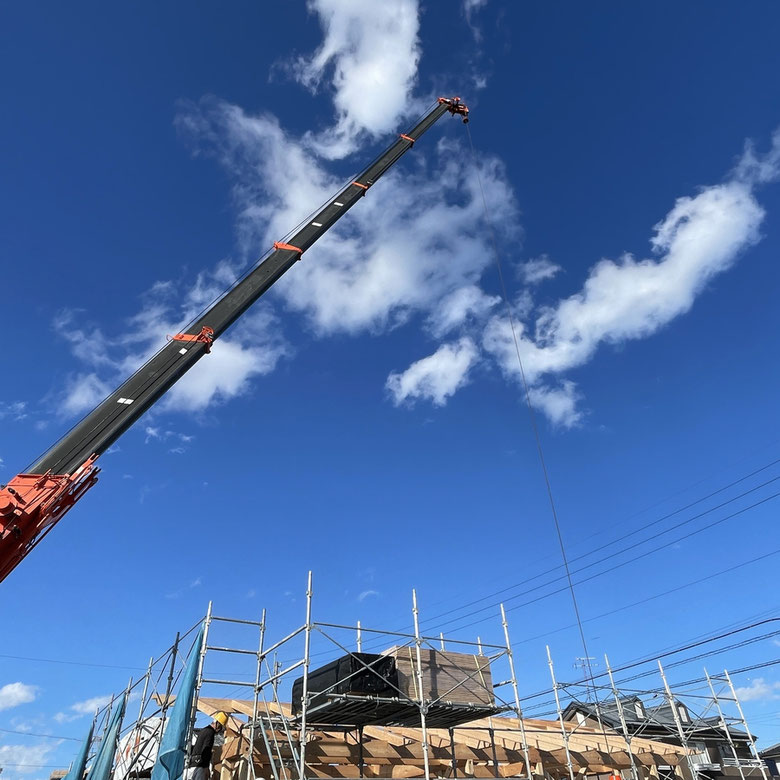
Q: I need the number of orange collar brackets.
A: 4